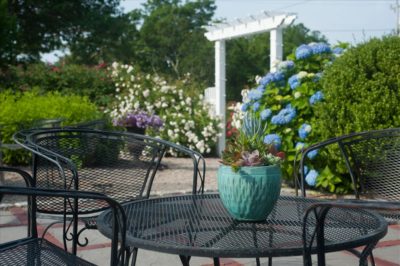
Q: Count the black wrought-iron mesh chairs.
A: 4